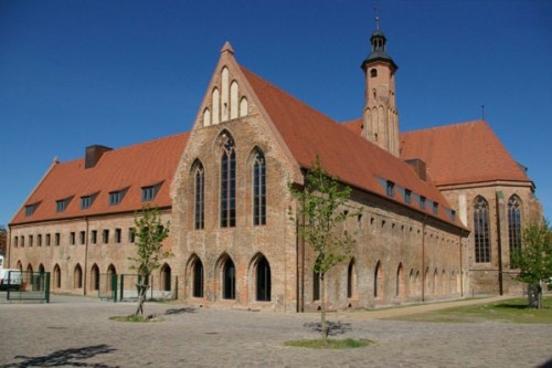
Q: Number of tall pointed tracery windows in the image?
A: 5